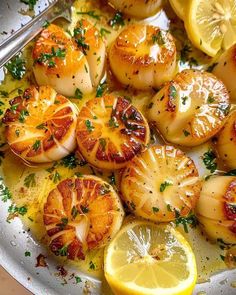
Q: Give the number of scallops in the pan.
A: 11